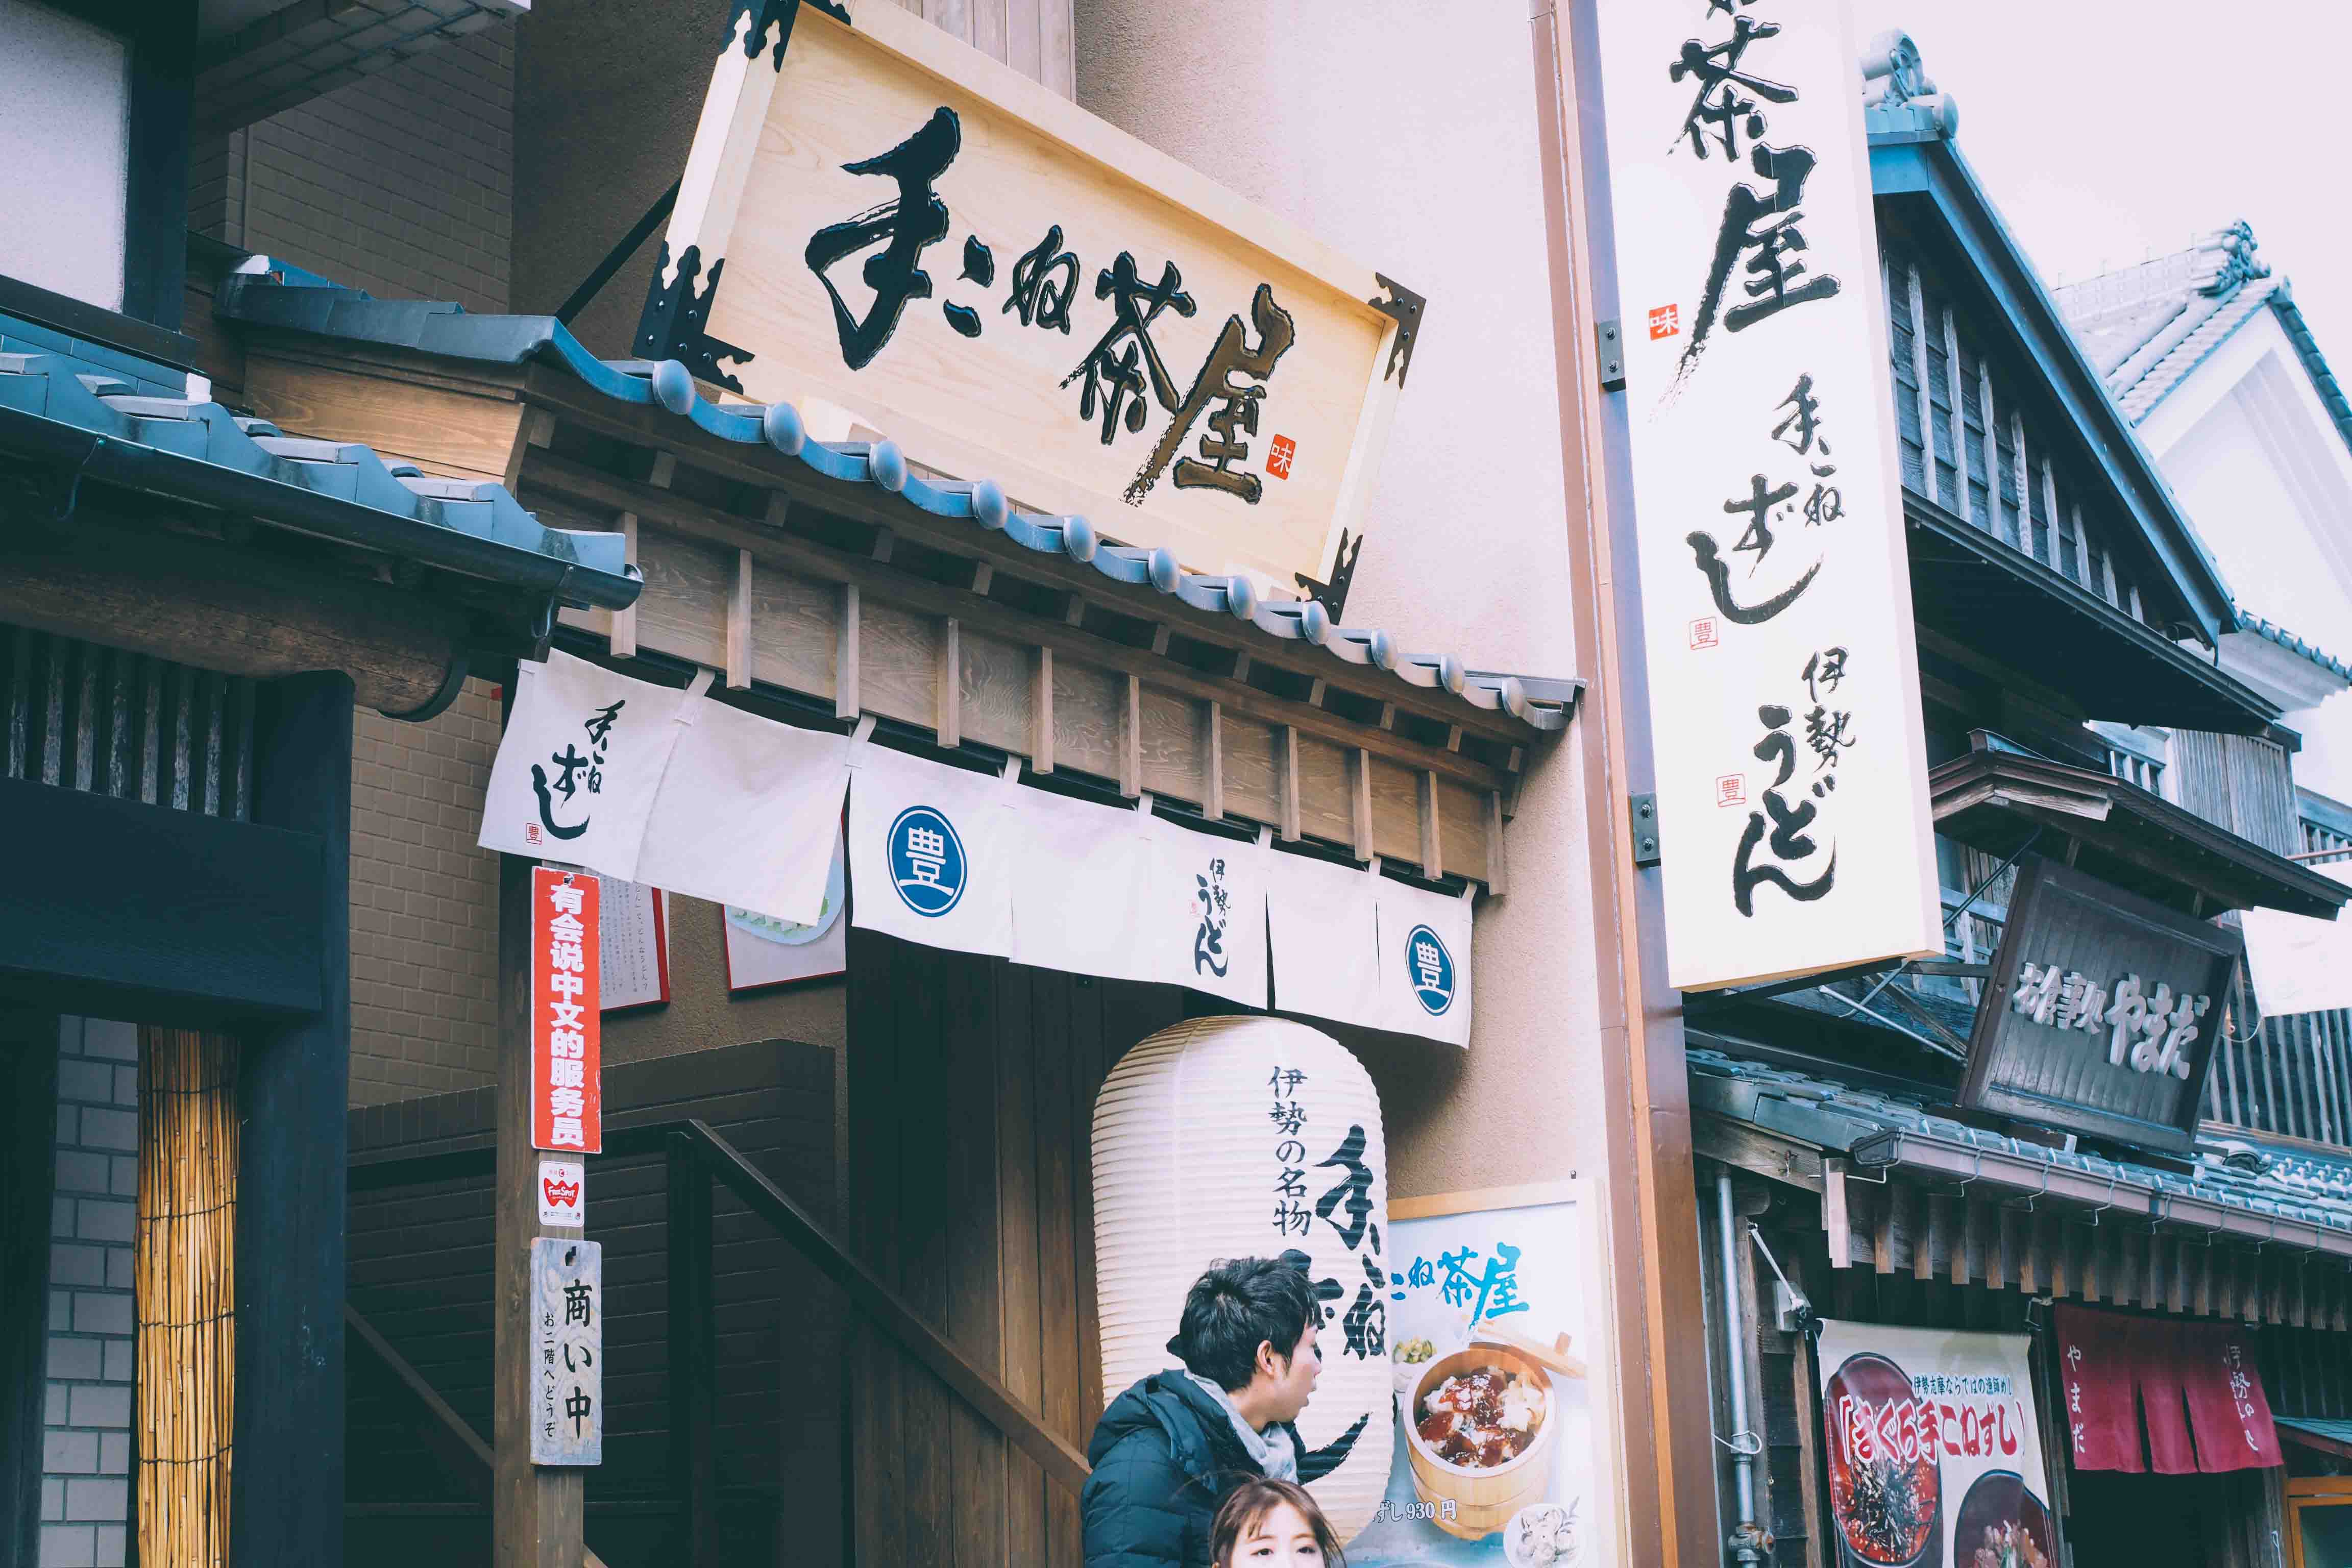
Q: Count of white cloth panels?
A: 7